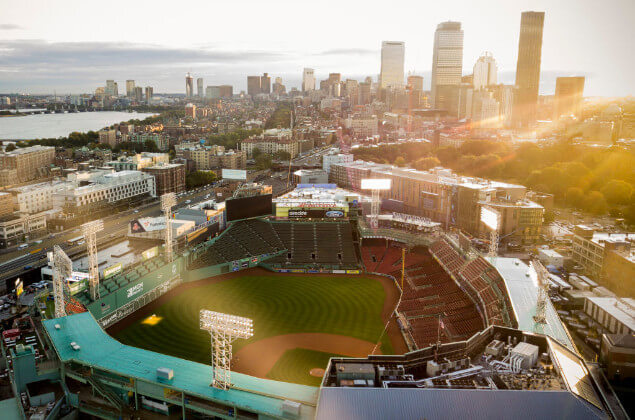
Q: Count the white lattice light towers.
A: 7